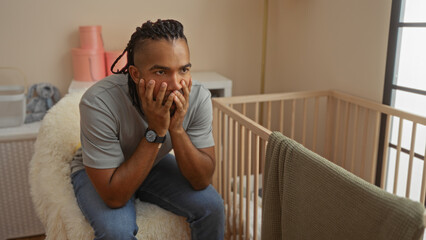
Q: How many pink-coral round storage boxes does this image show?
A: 3